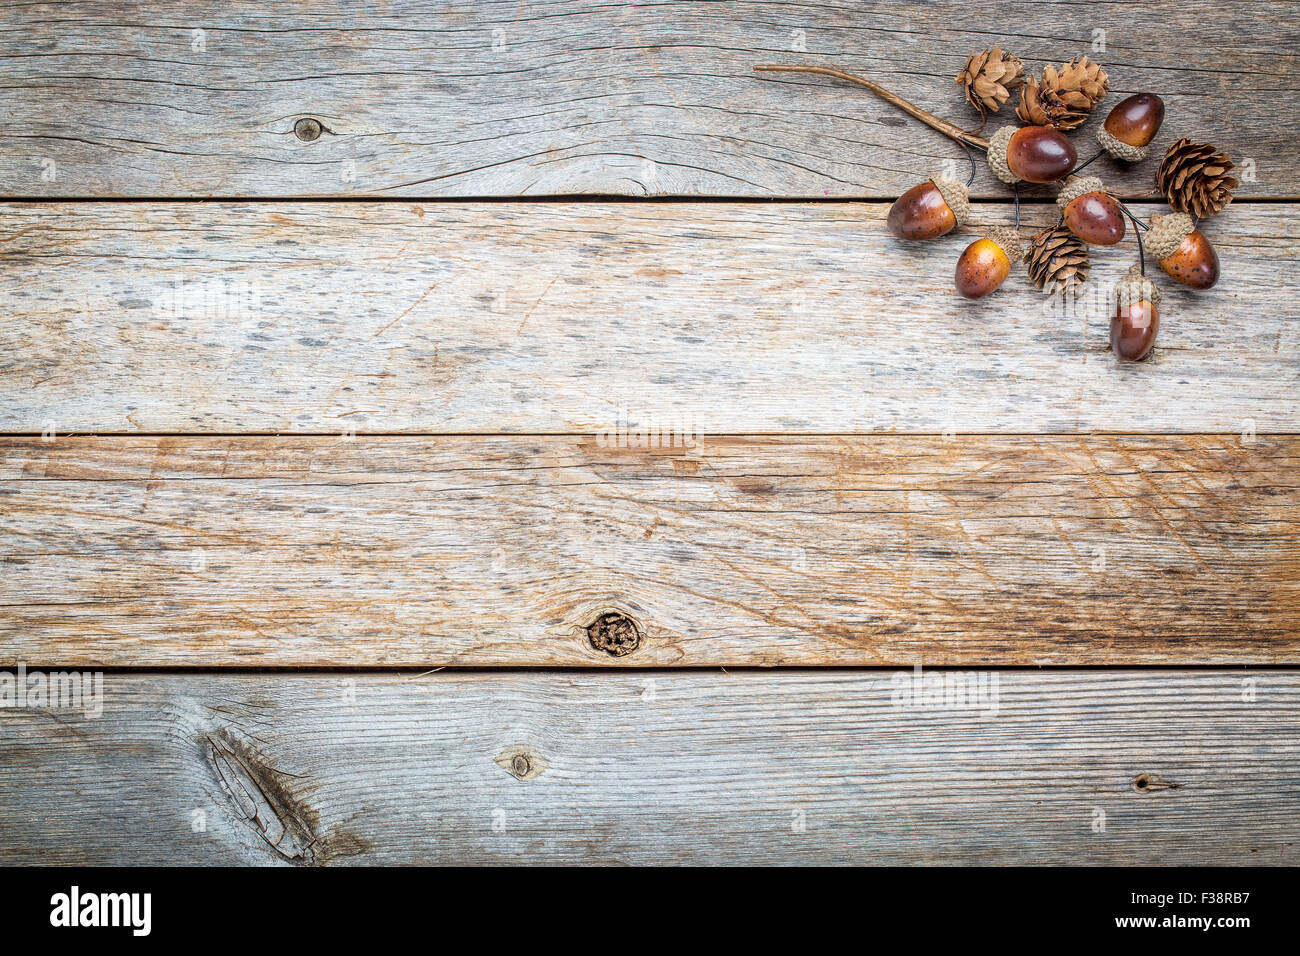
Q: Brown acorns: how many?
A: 7